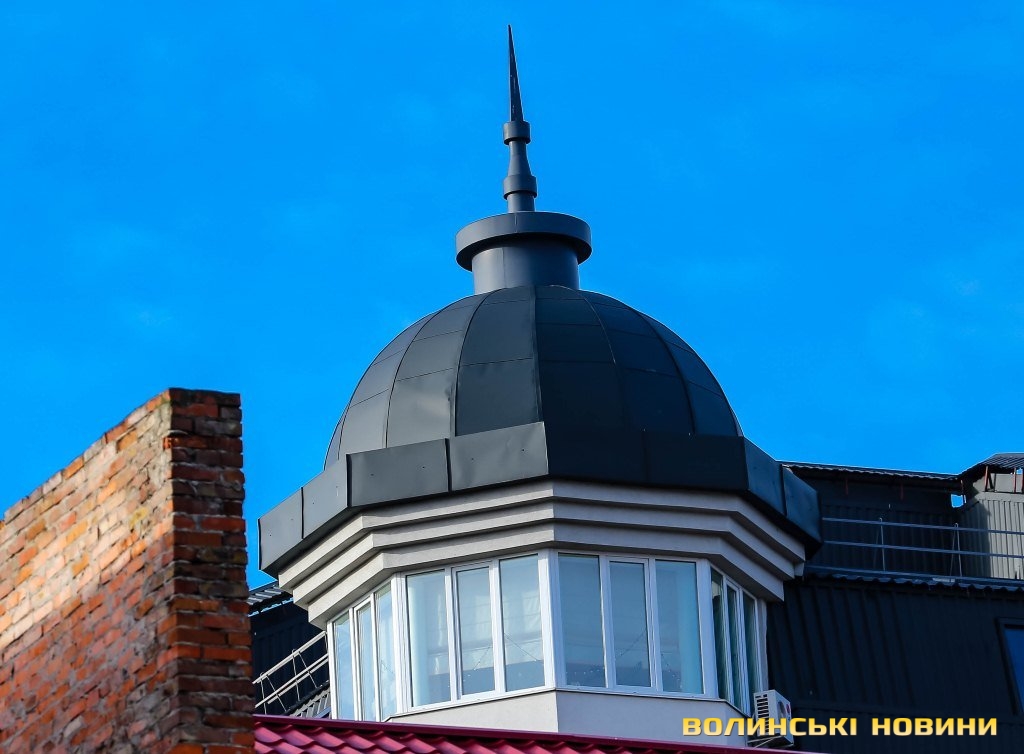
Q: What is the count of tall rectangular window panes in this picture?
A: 12